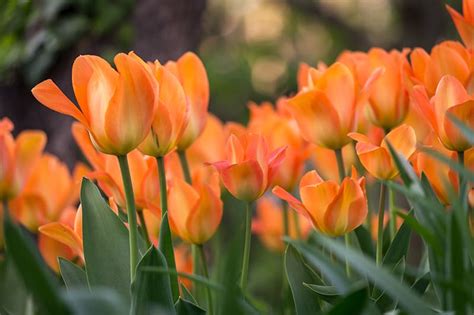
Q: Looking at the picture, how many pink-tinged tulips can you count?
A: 1